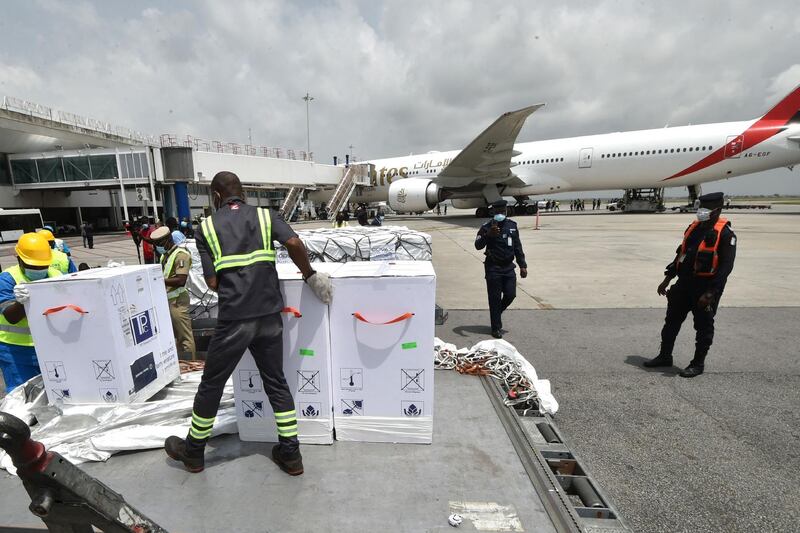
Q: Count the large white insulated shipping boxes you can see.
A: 3